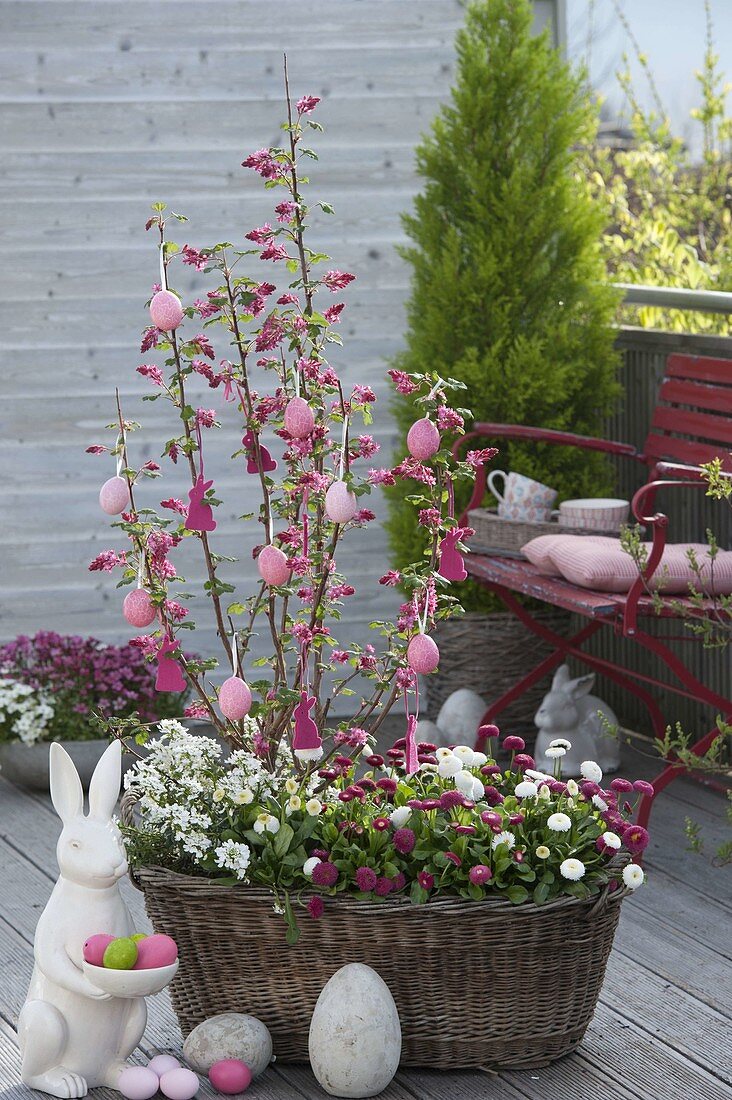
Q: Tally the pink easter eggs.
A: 15